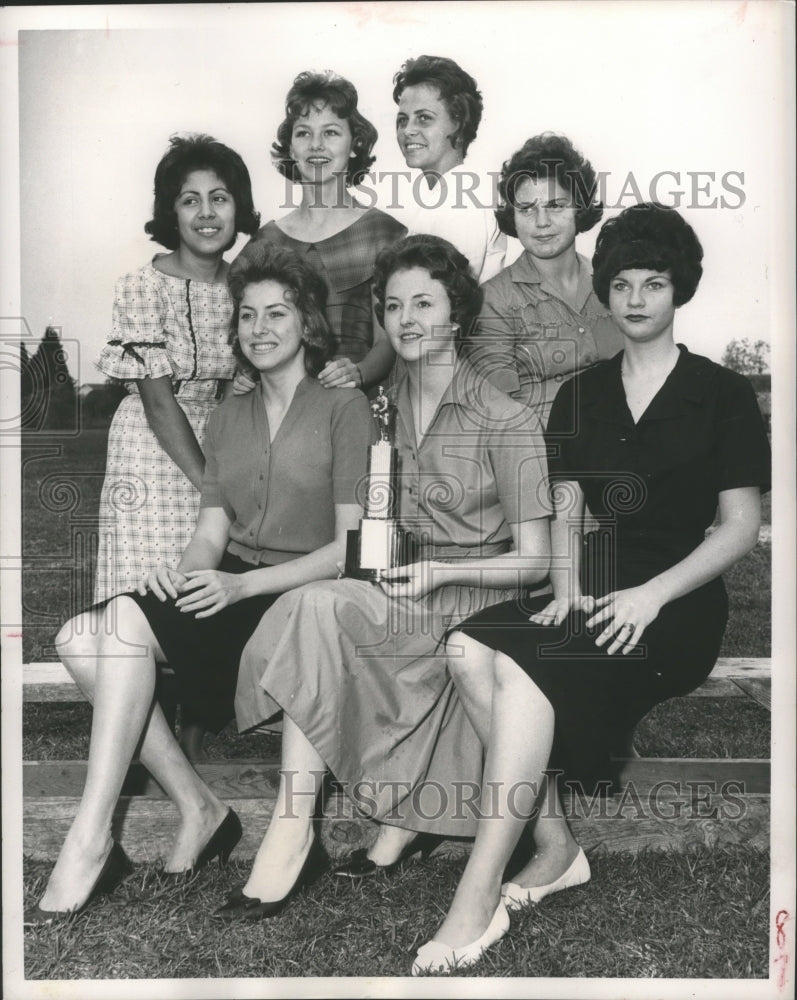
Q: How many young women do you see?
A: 7